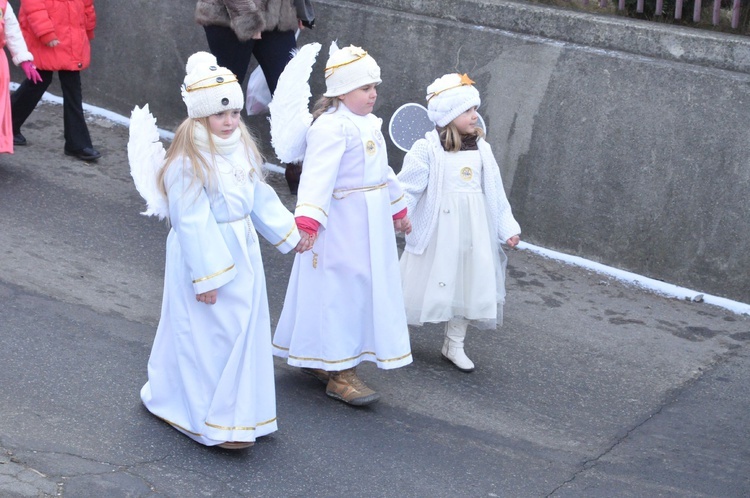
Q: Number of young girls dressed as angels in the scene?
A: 3